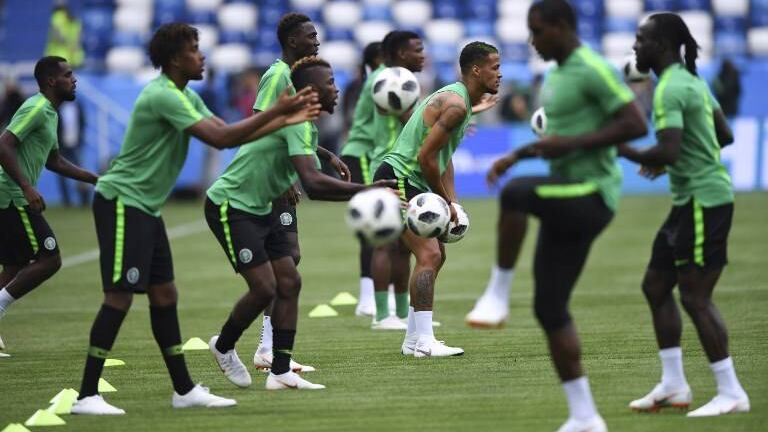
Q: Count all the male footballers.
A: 9